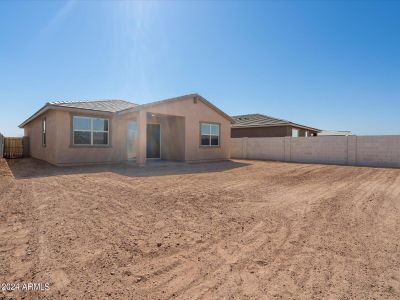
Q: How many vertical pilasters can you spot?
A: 3